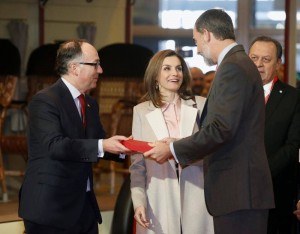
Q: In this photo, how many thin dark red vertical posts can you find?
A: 3